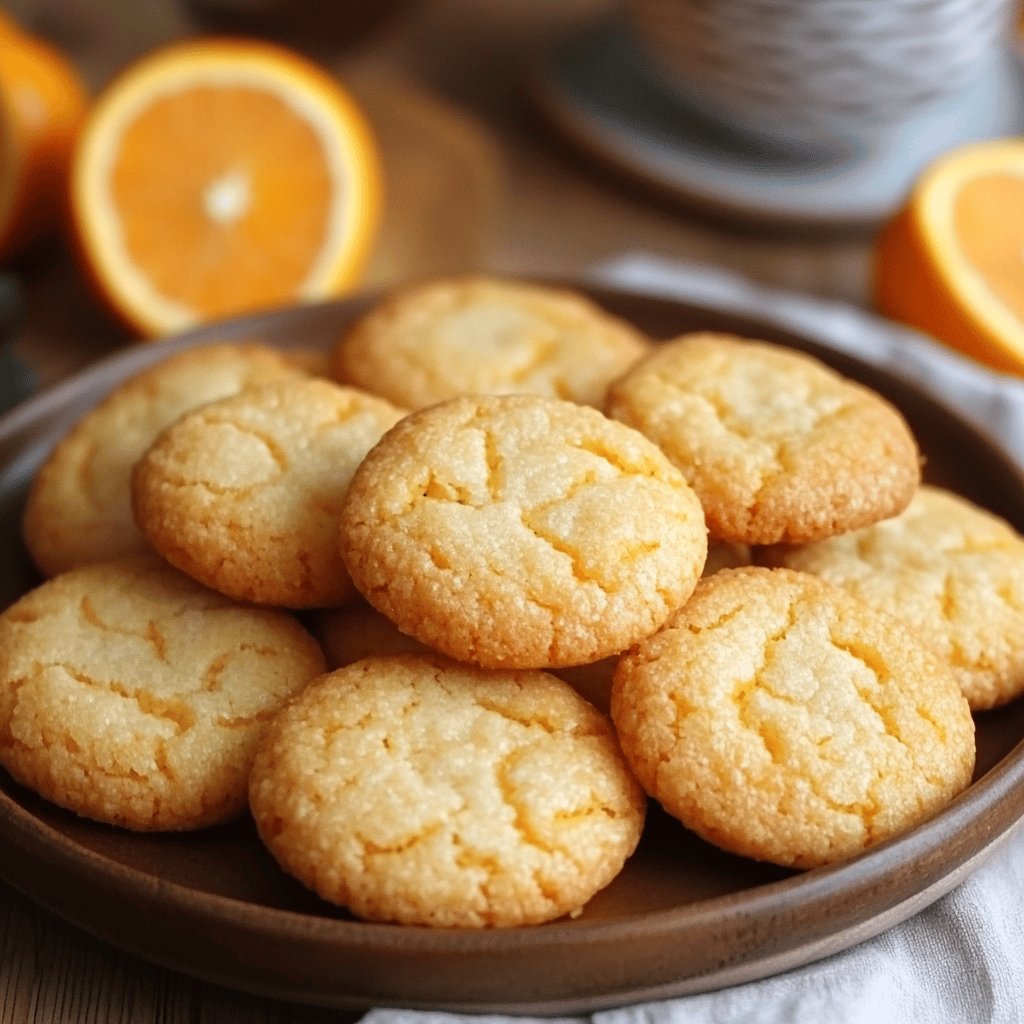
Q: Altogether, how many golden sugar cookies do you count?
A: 9